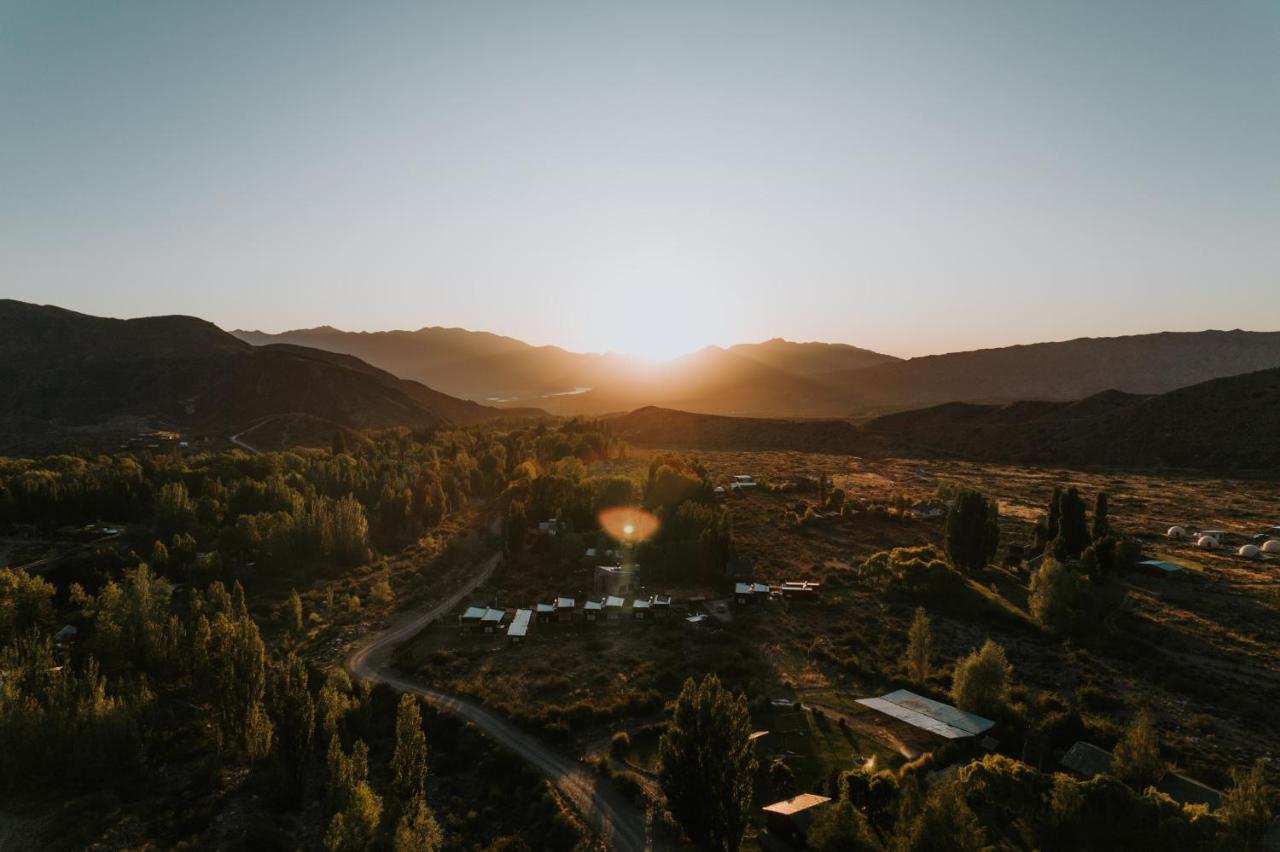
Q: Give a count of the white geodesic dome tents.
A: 4